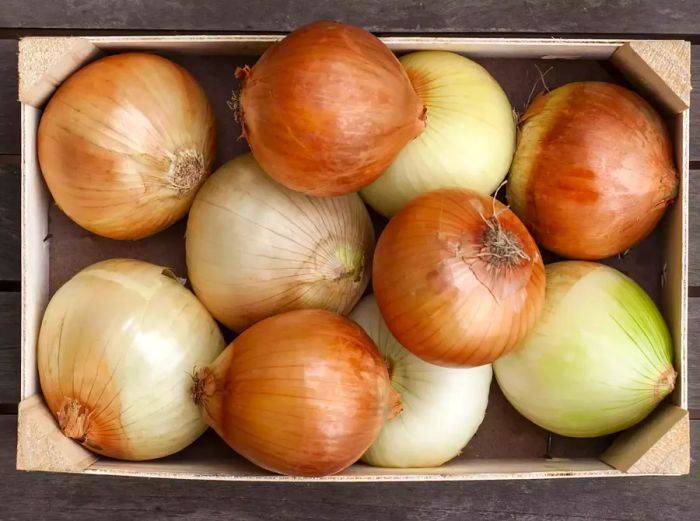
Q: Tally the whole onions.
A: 10